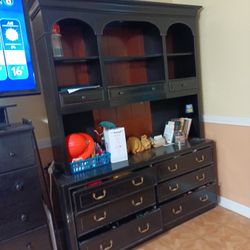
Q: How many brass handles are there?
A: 12